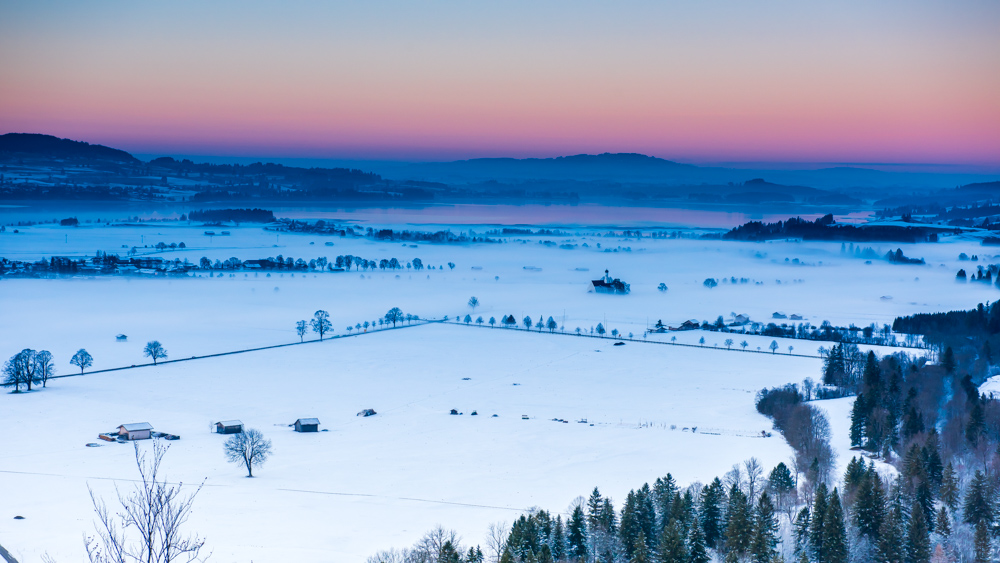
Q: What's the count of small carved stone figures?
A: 0